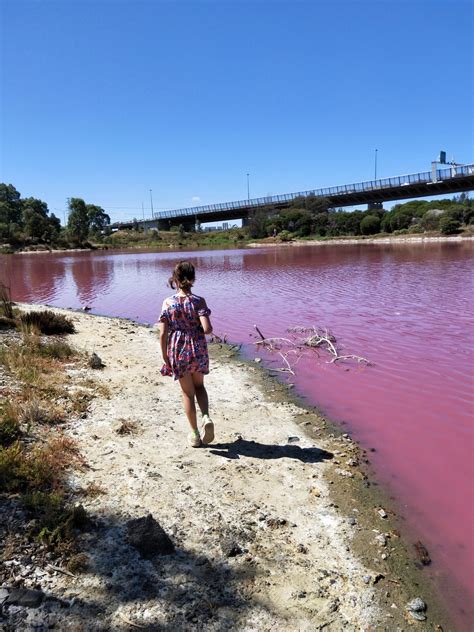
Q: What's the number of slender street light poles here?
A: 3